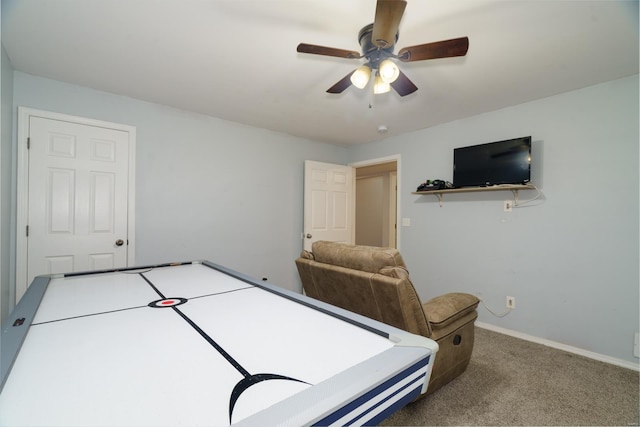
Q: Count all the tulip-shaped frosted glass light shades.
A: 3